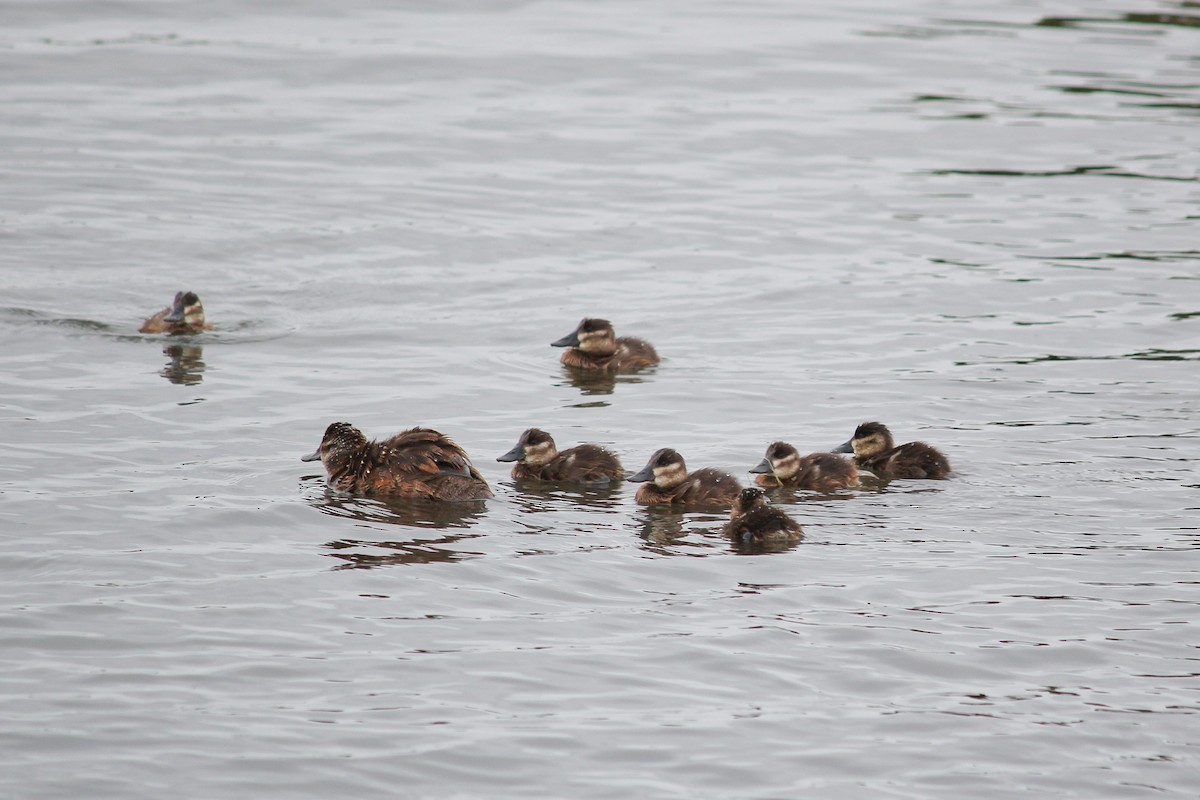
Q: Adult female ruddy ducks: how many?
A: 1